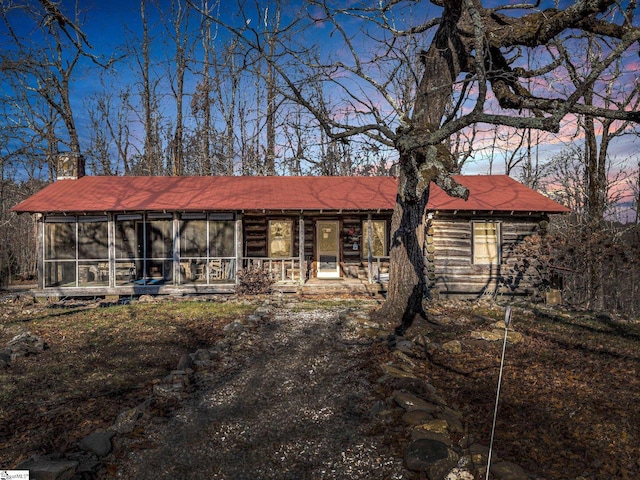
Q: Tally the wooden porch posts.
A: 6